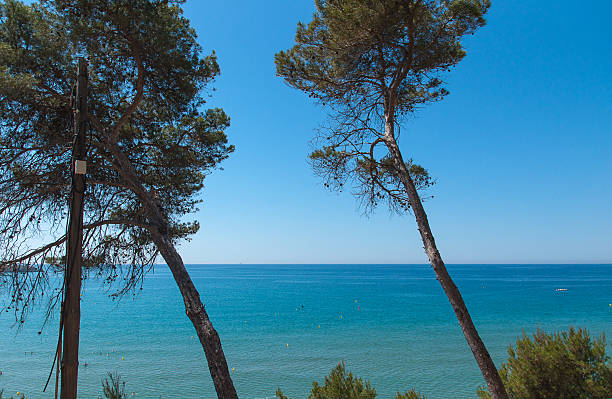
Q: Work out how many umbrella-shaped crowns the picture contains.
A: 2